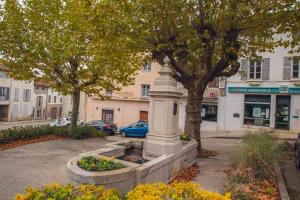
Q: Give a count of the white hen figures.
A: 0